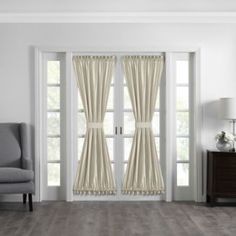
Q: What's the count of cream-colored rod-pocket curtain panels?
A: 2